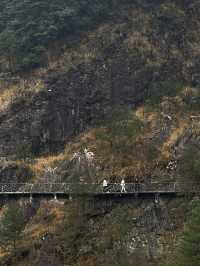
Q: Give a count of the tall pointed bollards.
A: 0